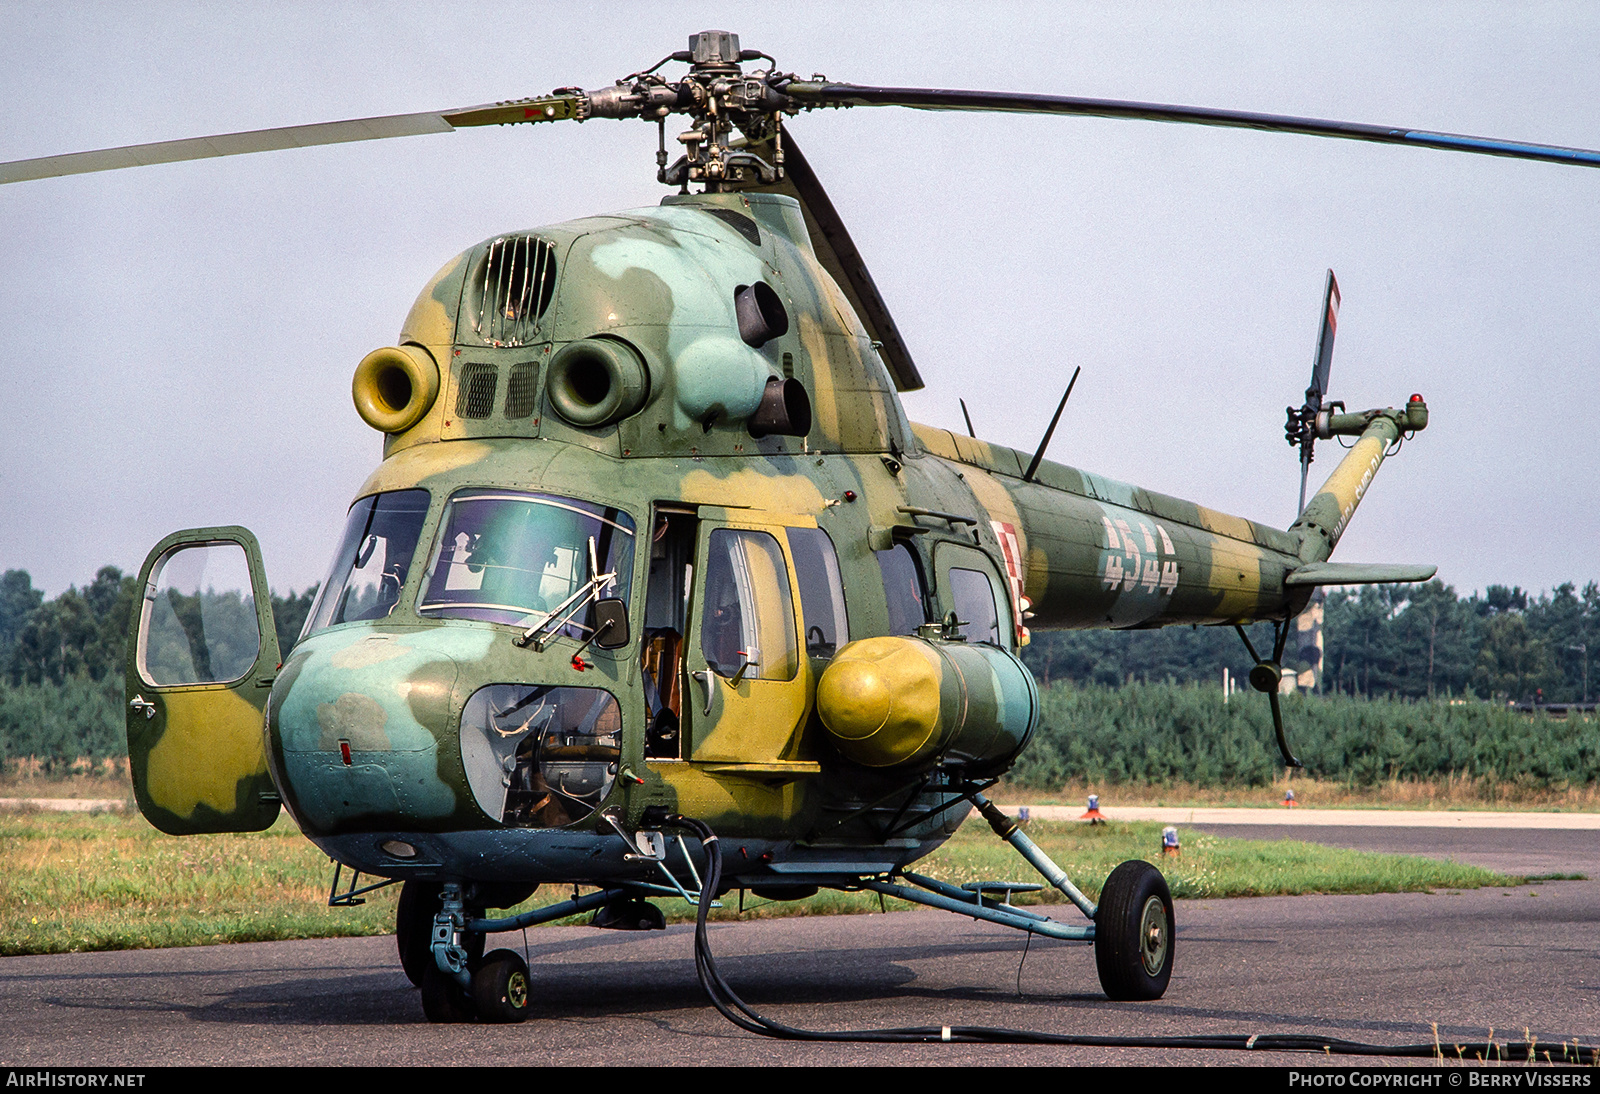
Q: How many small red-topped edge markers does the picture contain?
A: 3